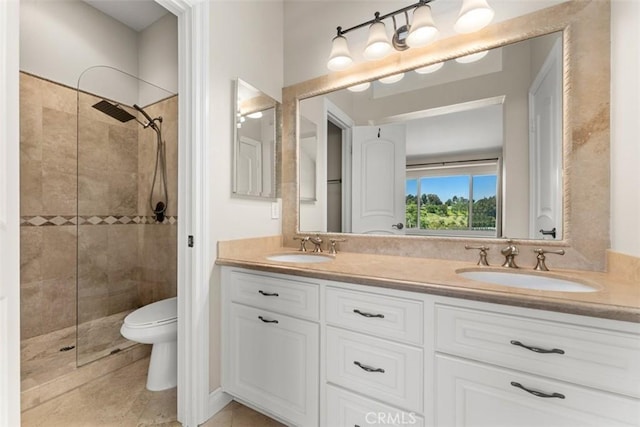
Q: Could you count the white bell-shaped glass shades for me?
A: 4